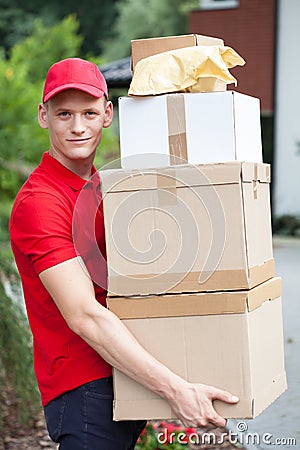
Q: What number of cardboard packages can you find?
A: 4